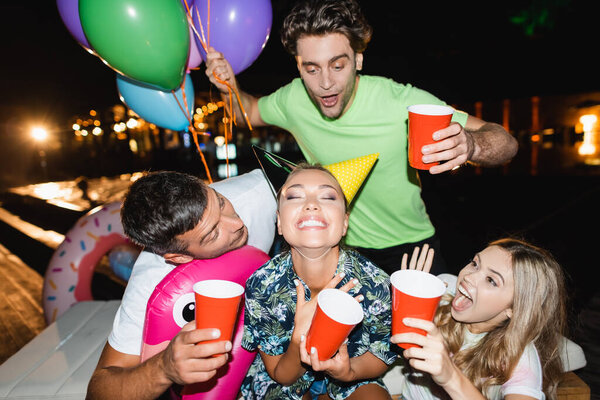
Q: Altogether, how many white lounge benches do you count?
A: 1